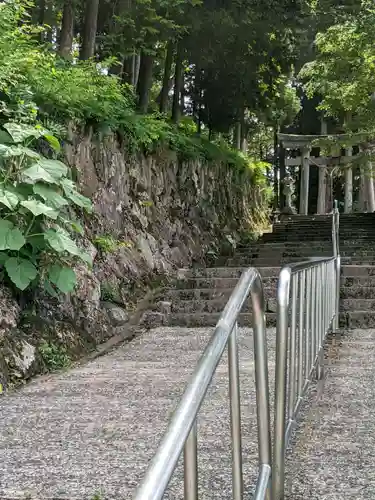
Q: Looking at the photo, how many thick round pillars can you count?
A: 2